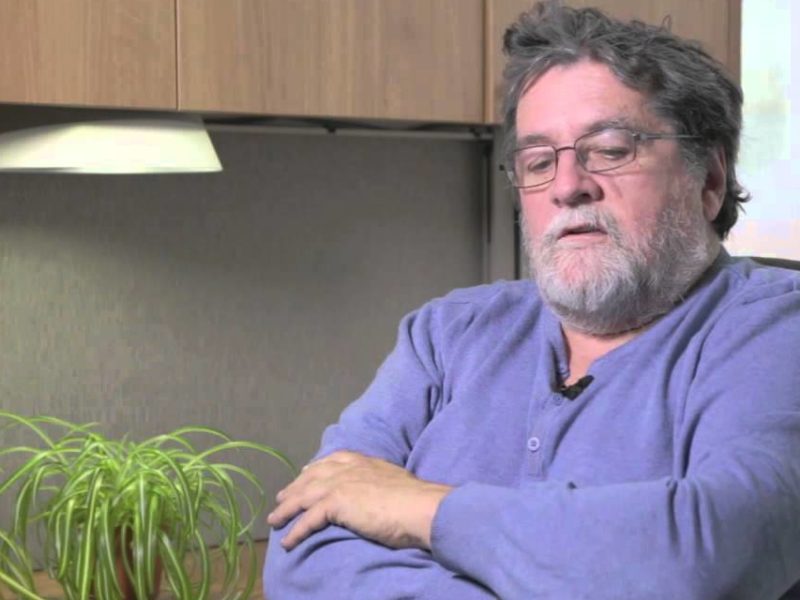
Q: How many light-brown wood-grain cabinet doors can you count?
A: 3